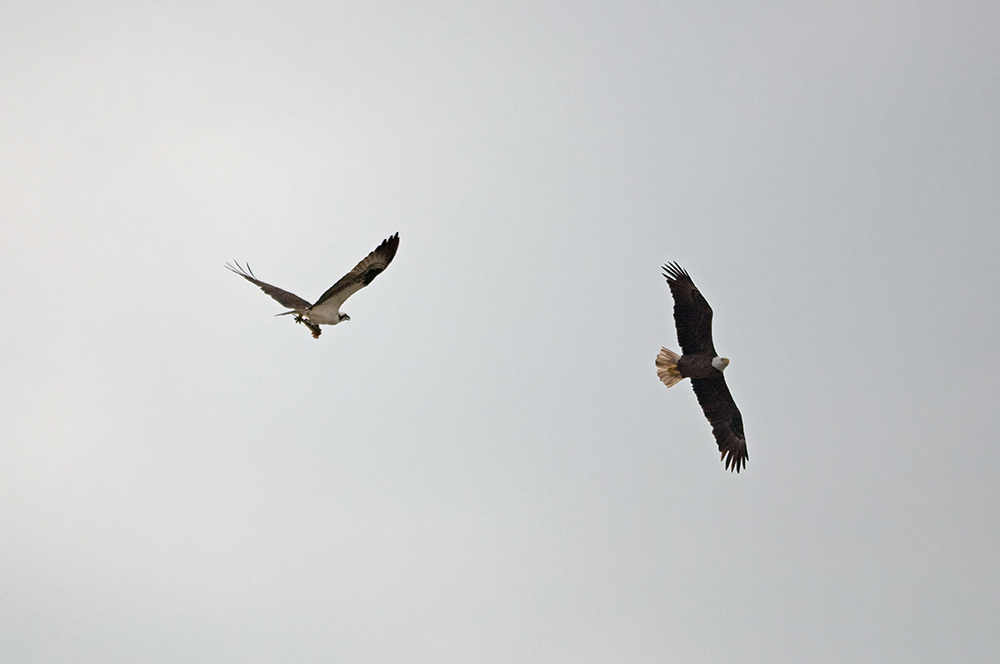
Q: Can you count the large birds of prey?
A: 2